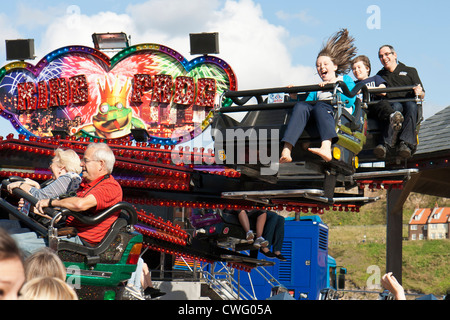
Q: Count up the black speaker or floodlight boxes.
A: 3